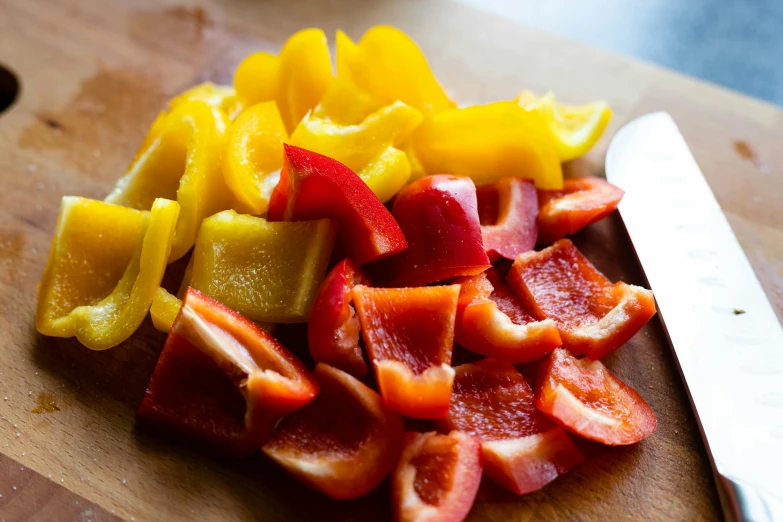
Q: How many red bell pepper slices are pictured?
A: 13